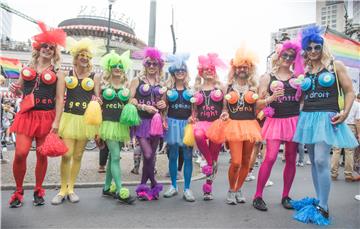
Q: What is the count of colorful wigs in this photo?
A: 9